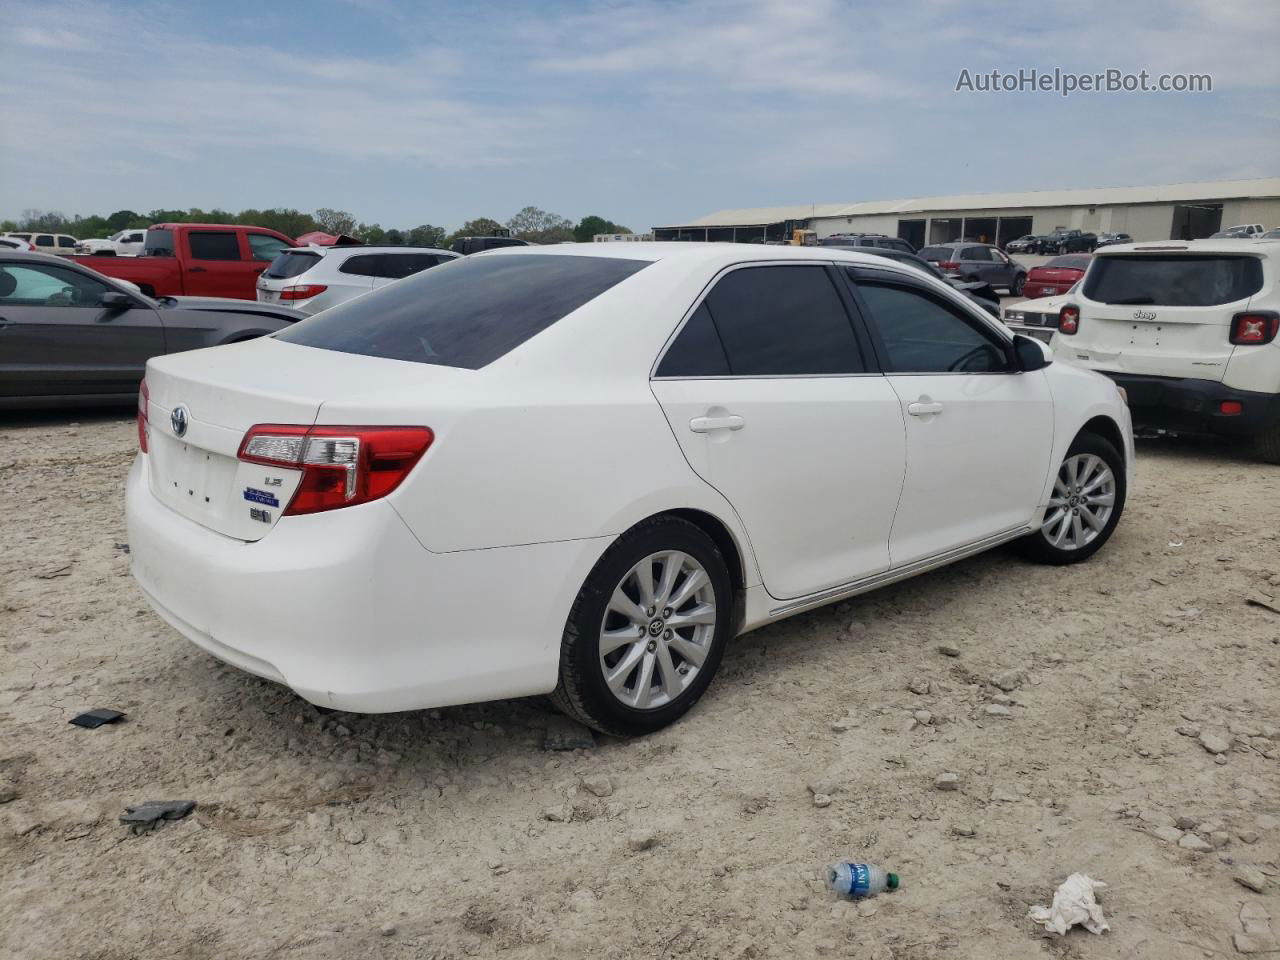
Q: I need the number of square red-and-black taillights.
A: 2